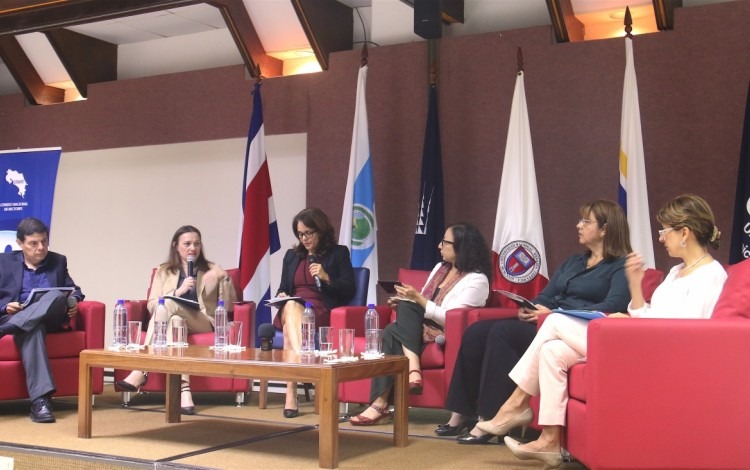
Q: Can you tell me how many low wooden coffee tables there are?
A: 1